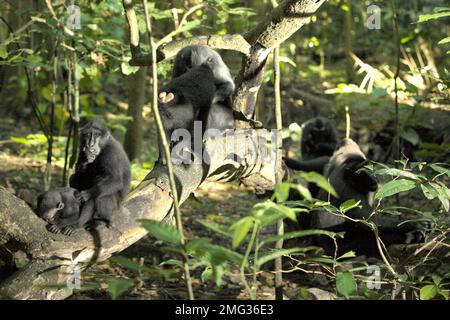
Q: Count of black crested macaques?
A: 6